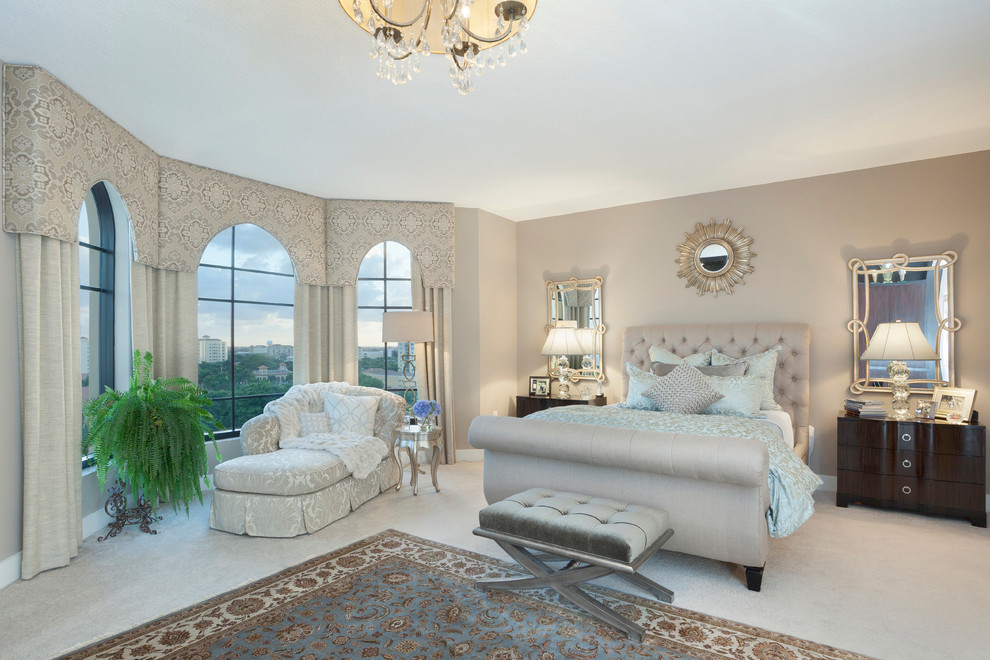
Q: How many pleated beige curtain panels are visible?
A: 4